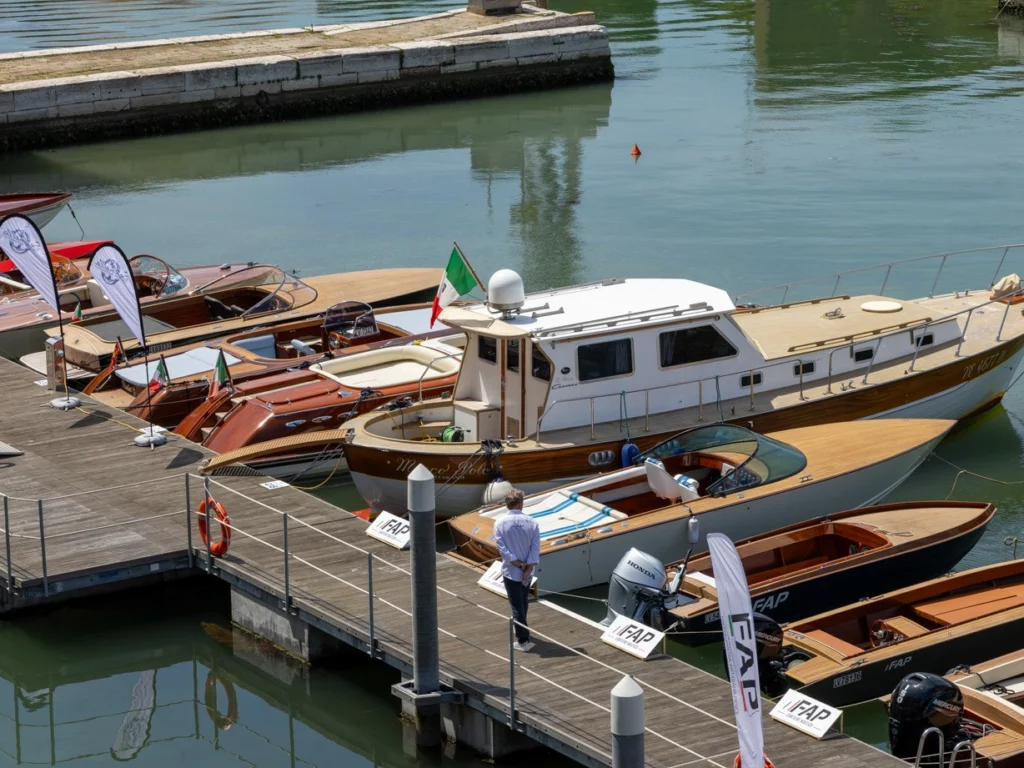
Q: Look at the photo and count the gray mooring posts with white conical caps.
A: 2